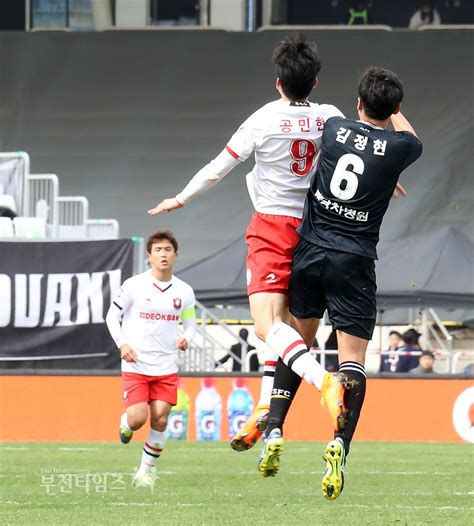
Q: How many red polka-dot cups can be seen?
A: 0